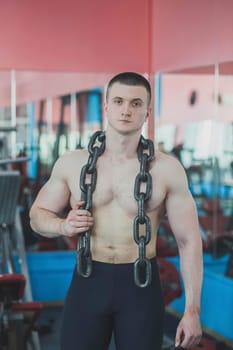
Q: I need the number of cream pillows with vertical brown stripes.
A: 0